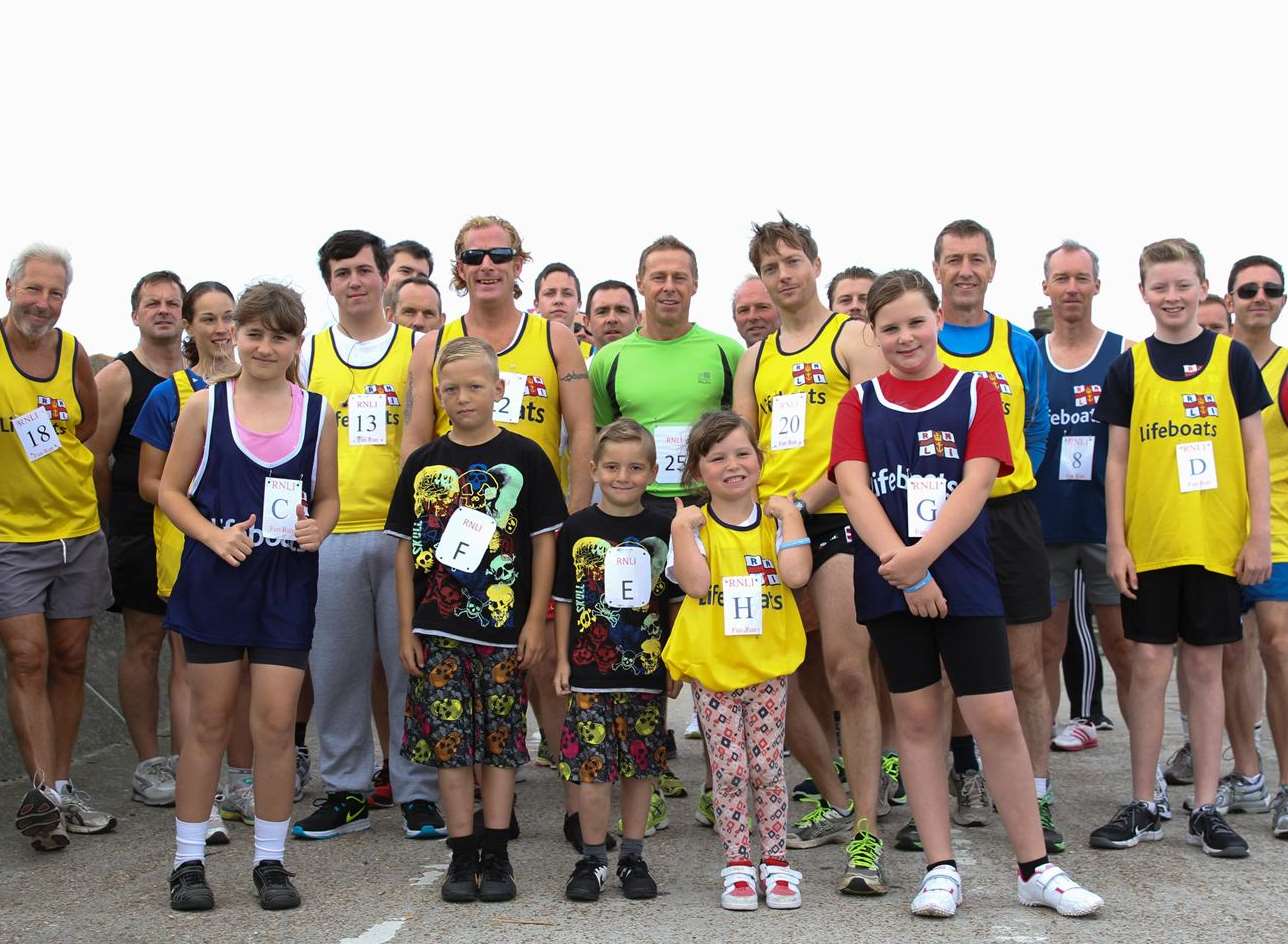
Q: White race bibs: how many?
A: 12